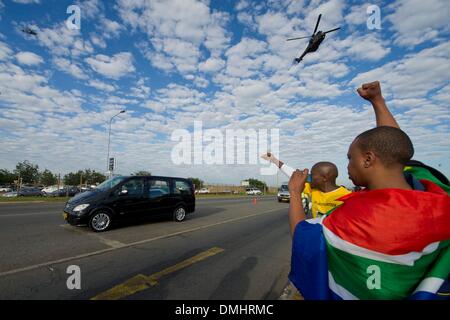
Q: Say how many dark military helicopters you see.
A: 2